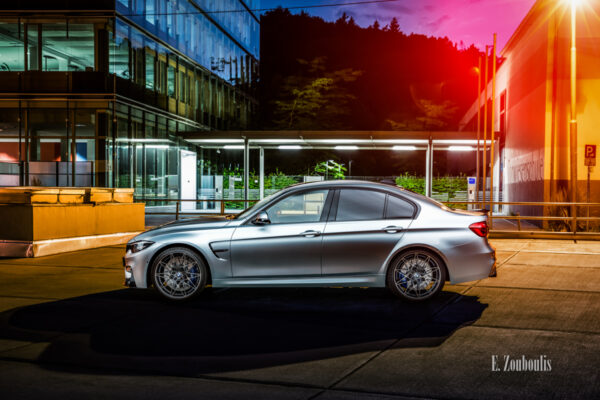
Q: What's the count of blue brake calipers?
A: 2